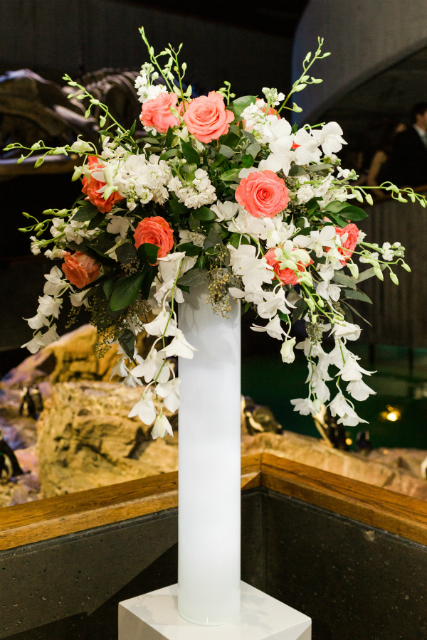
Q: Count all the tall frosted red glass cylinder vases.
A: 0